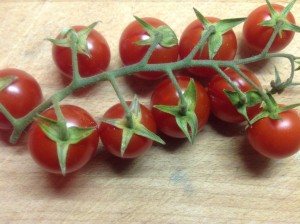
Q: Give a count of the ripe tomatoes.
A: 10